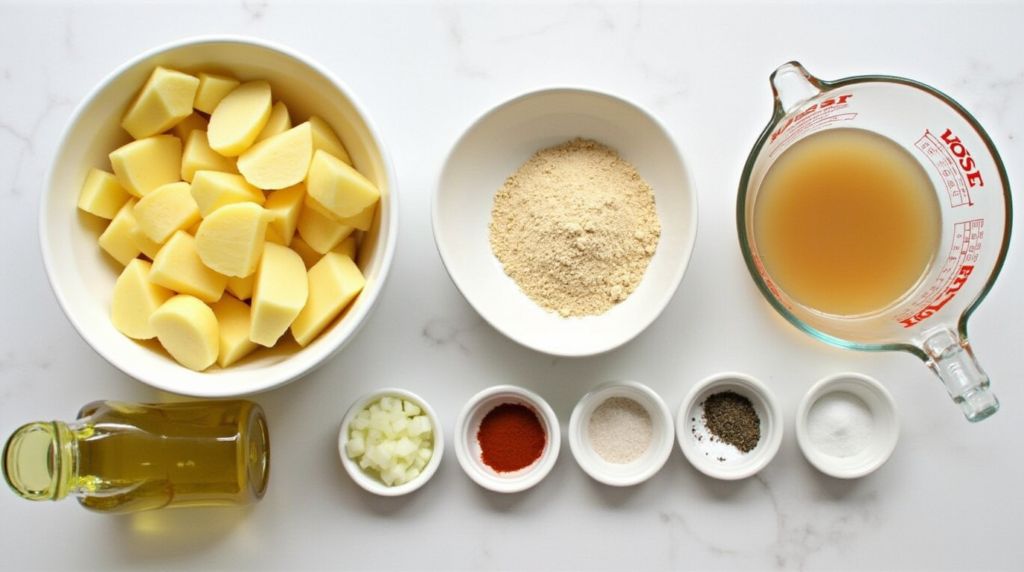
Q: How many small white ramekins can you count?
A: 5